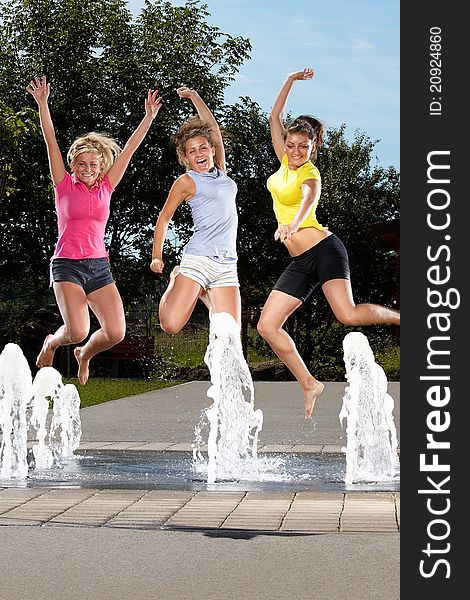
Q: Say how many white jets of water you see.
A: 5